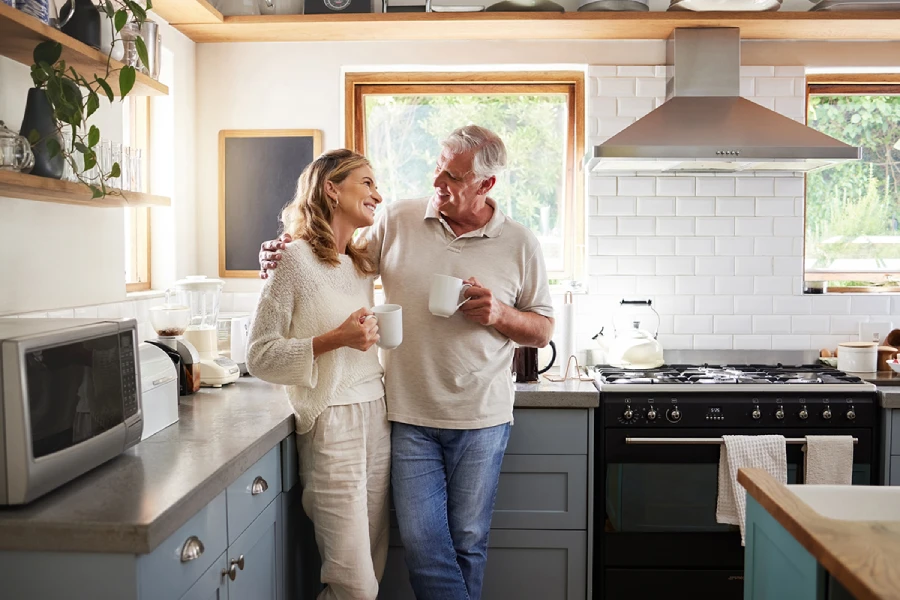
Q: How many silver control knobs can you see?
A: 8